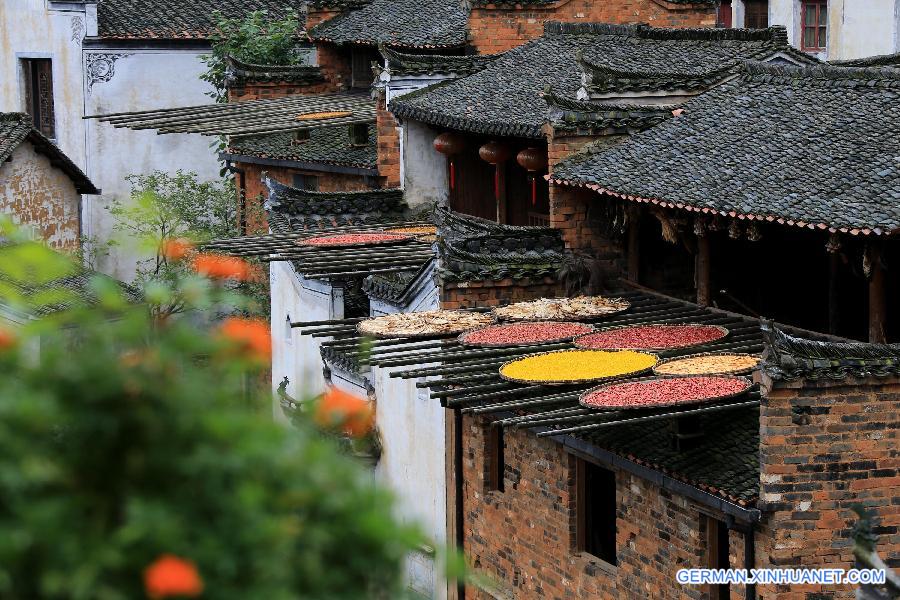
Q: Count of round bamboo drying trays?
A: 11